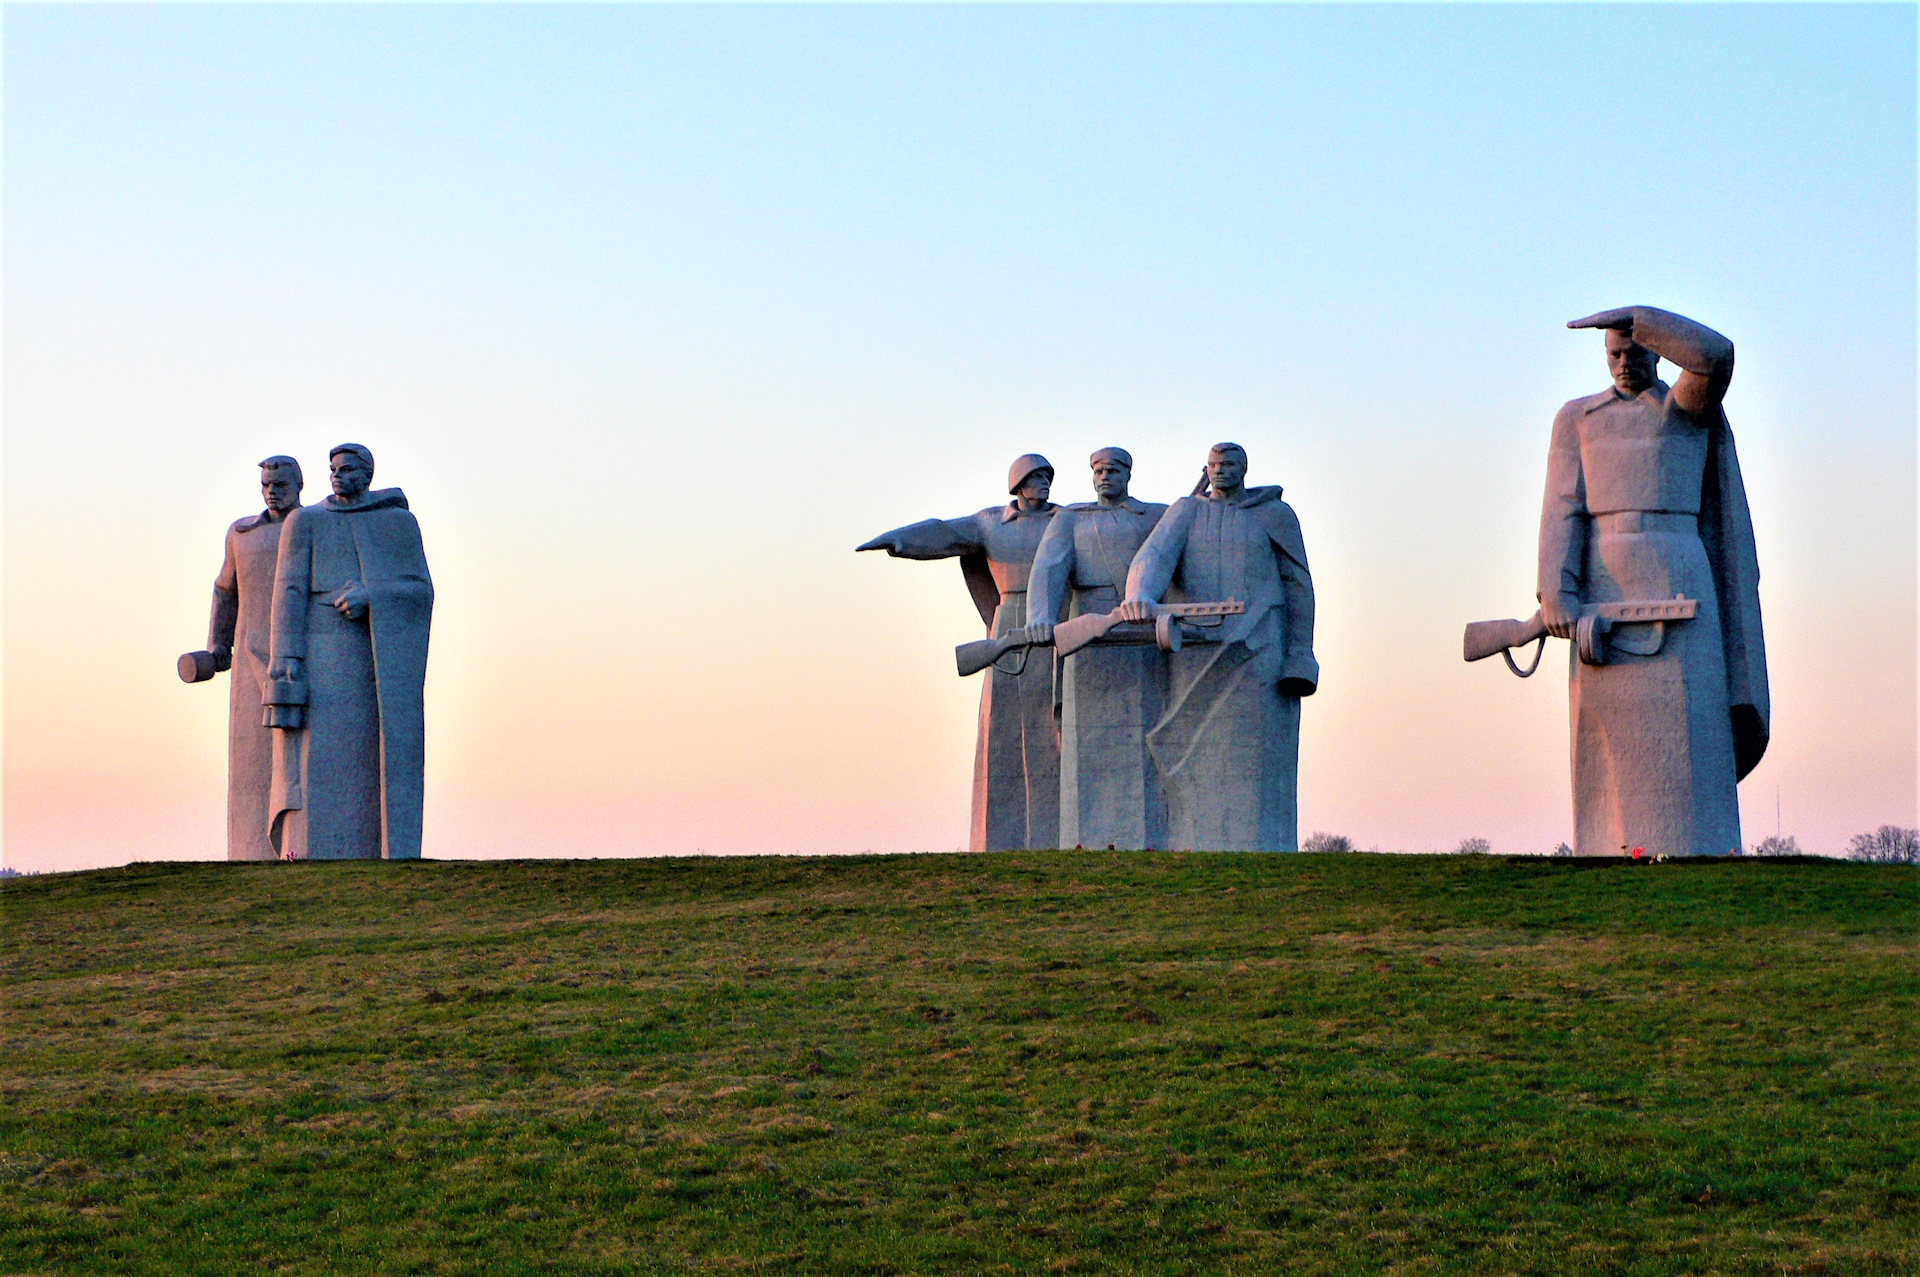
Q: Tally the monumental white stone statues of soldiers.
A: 6